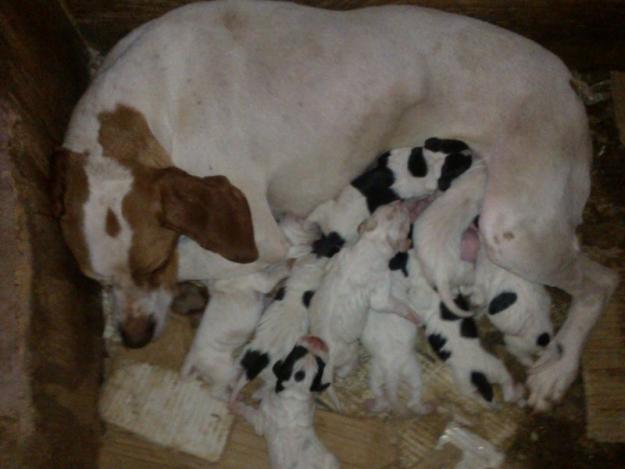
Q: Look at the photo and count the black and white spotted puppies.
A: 5